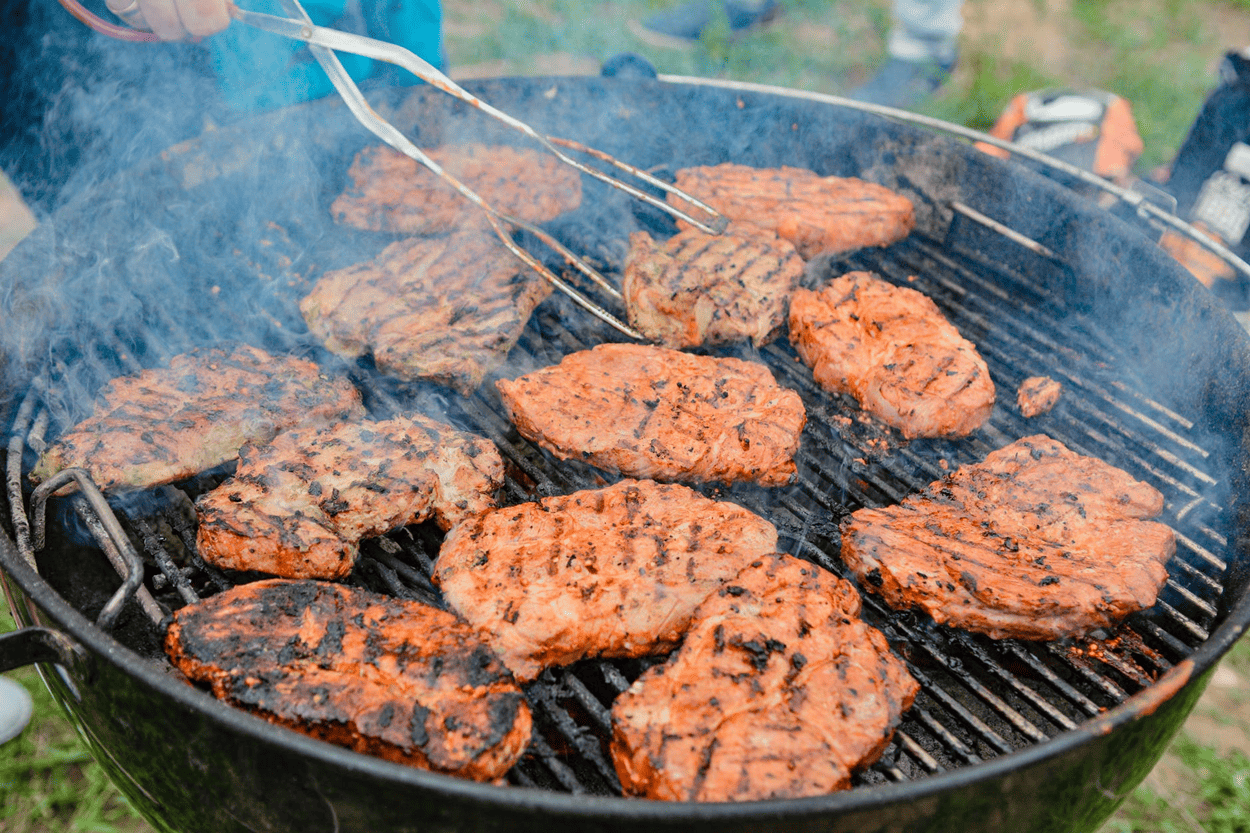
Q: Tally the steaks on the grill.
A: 12